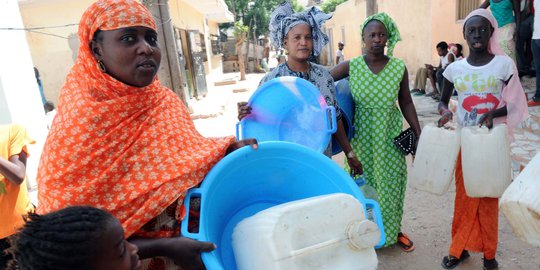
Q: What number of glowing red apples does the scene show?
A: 0